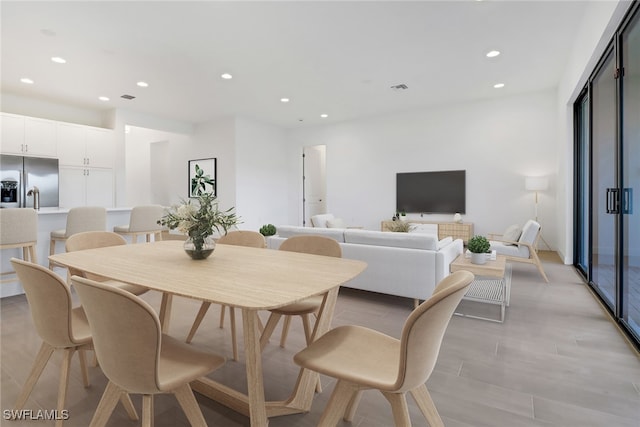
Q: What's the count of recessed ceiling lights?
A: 9